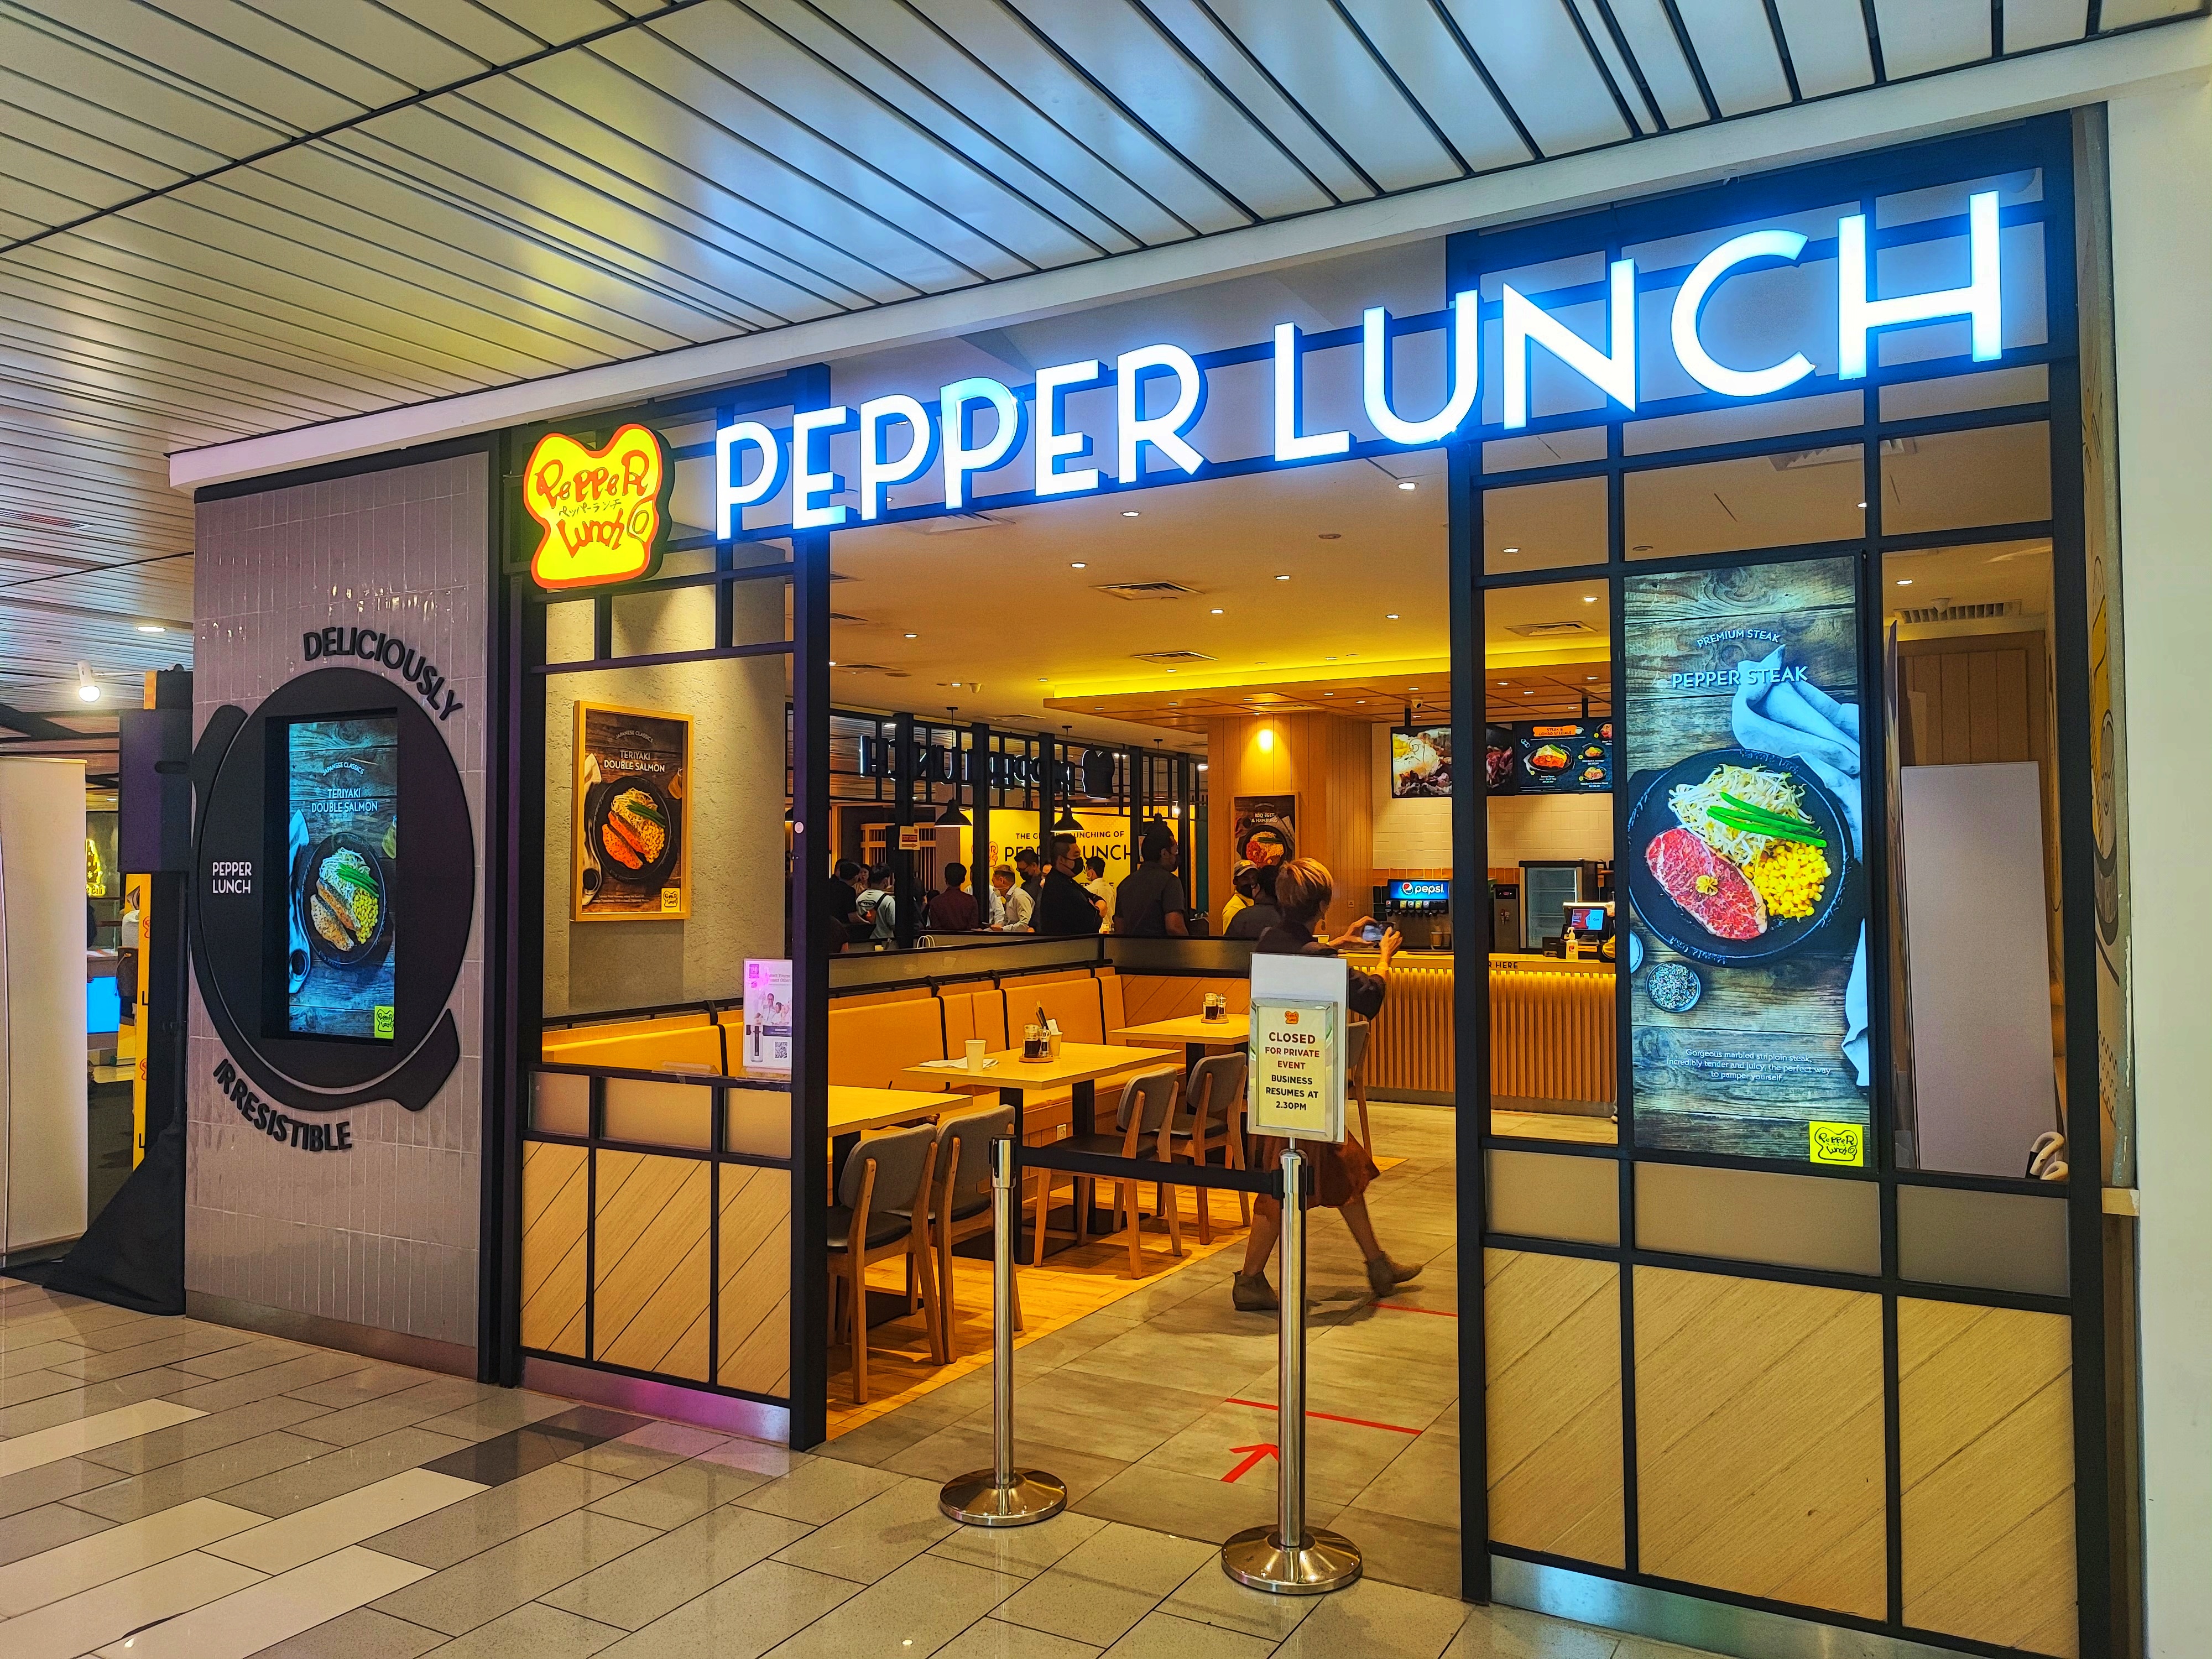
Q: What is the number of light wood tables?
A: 3